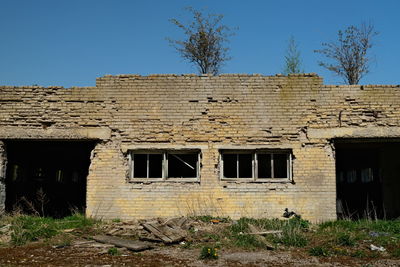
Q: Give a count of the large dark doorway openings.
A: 2